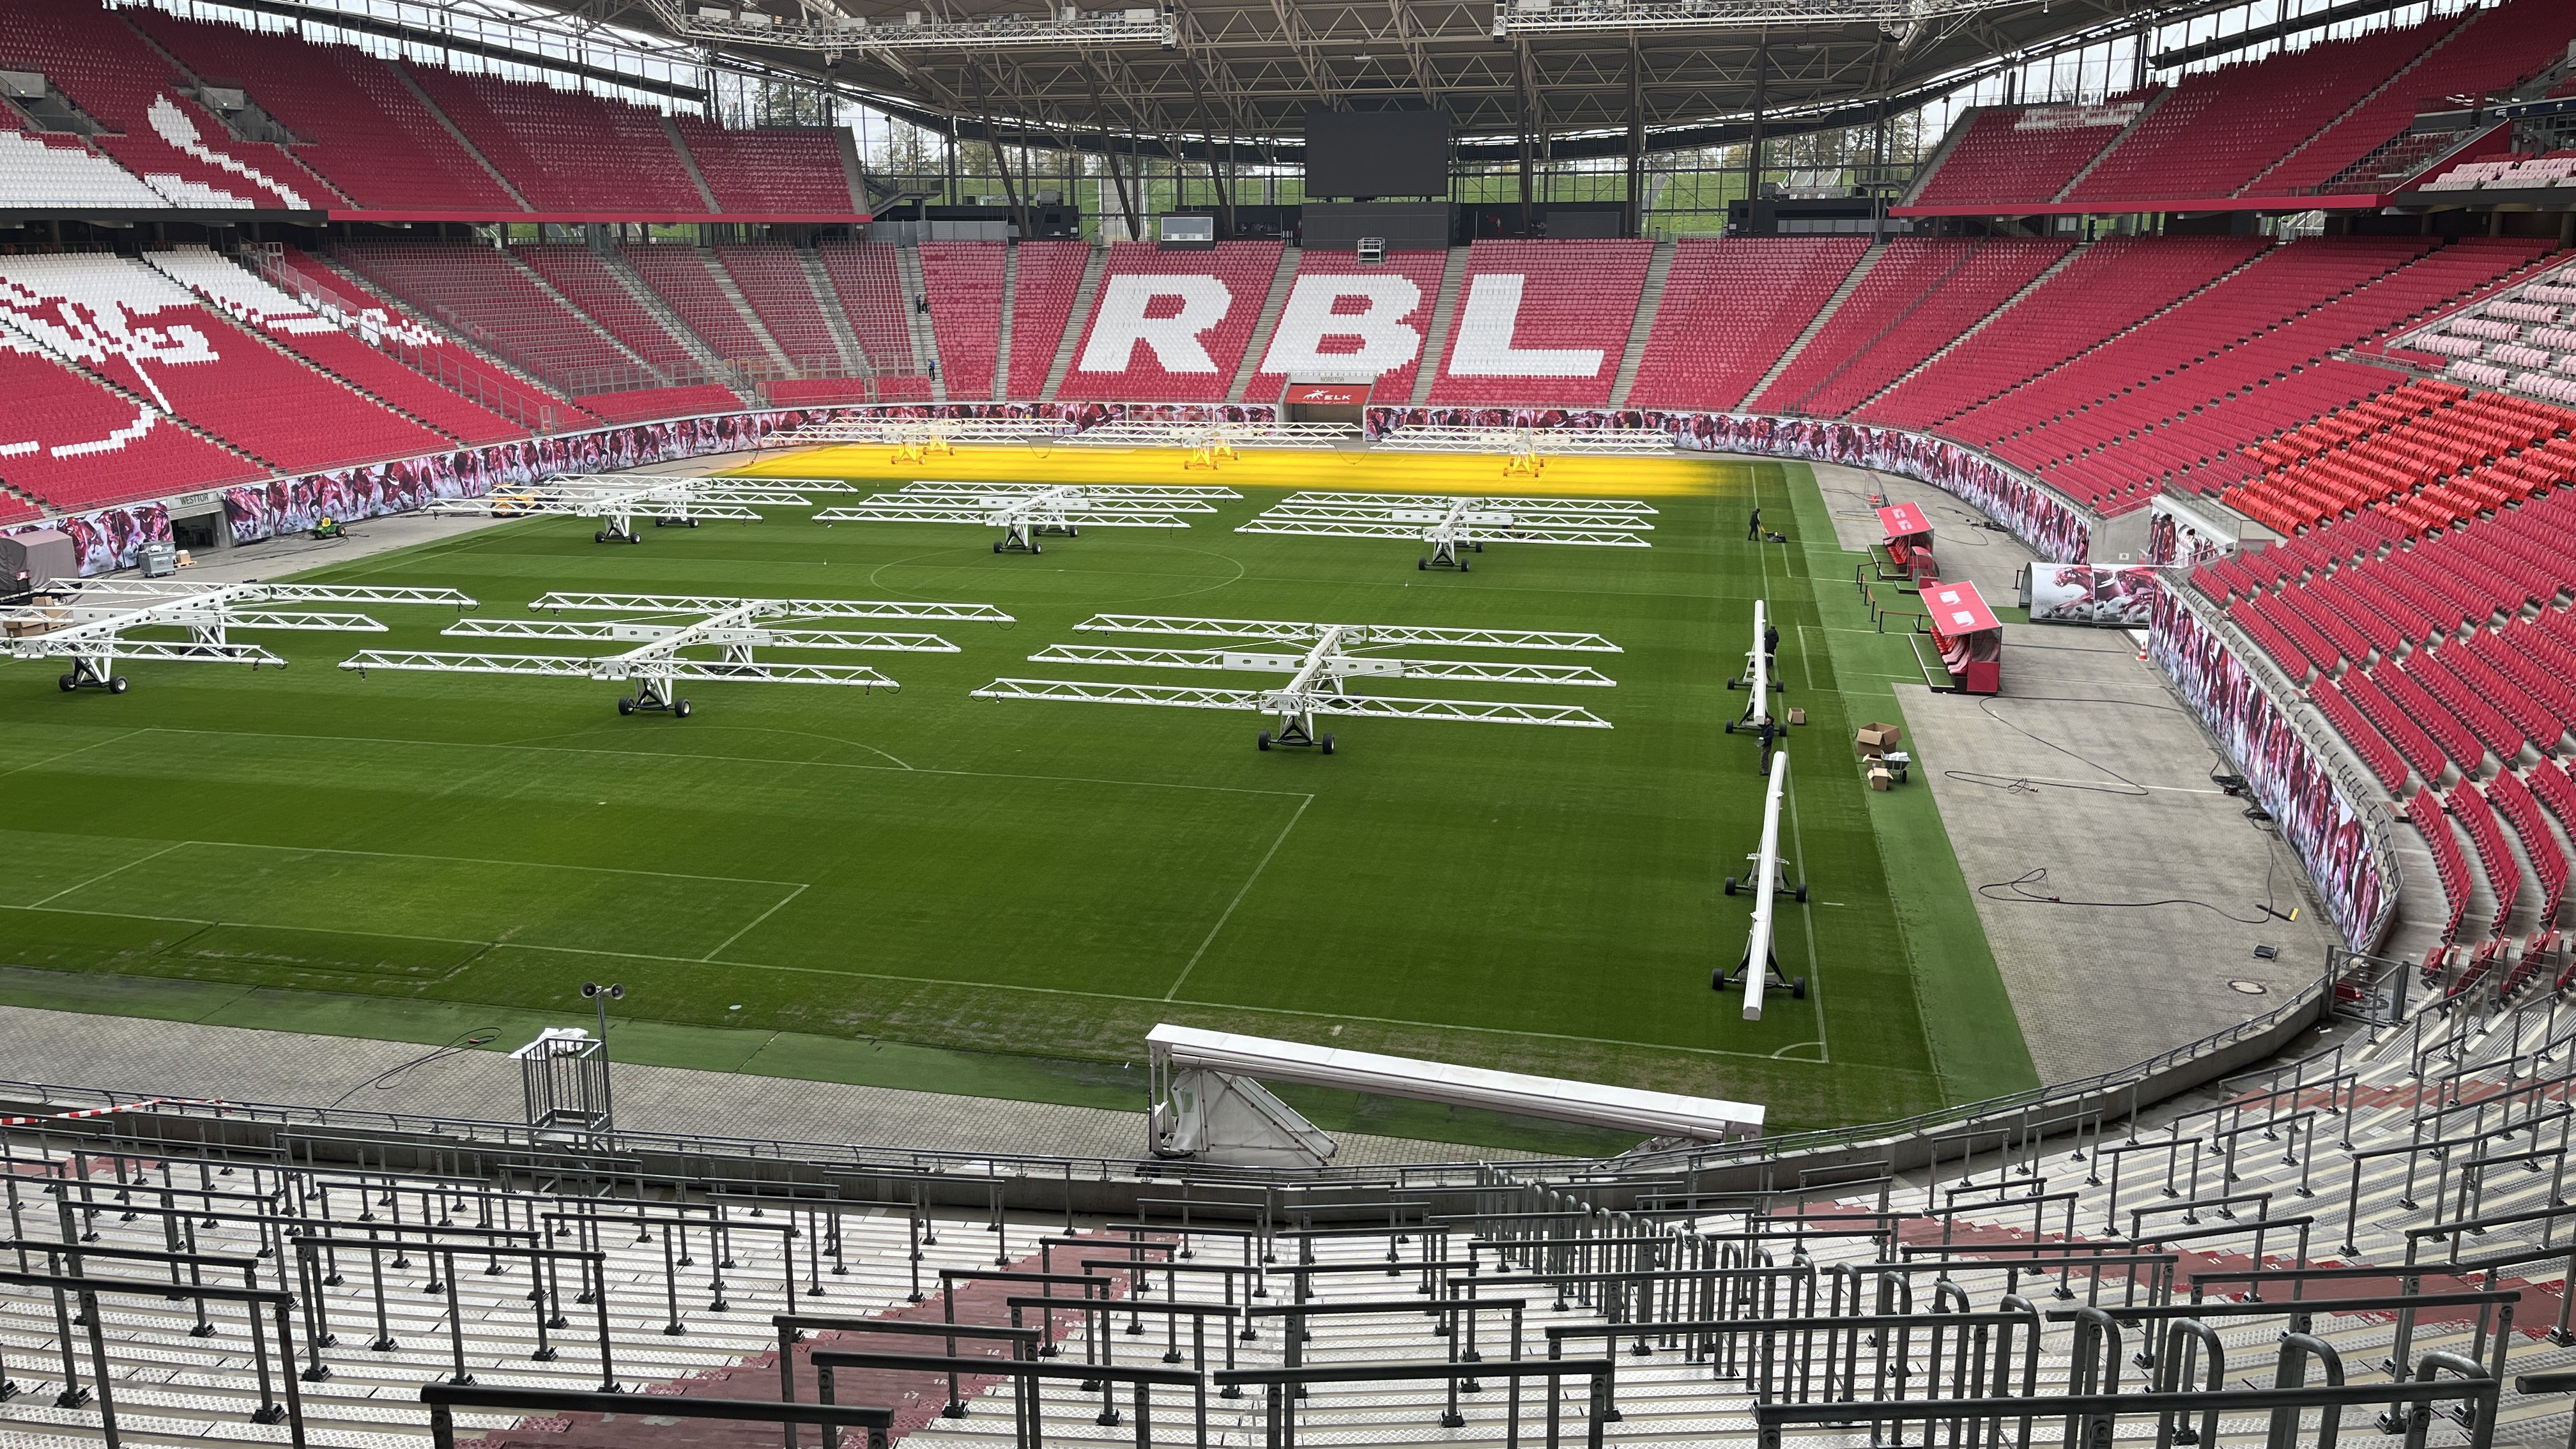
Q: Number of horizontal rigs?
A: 9